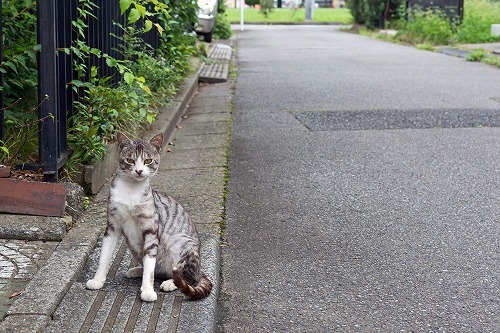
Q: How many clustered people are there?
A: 0